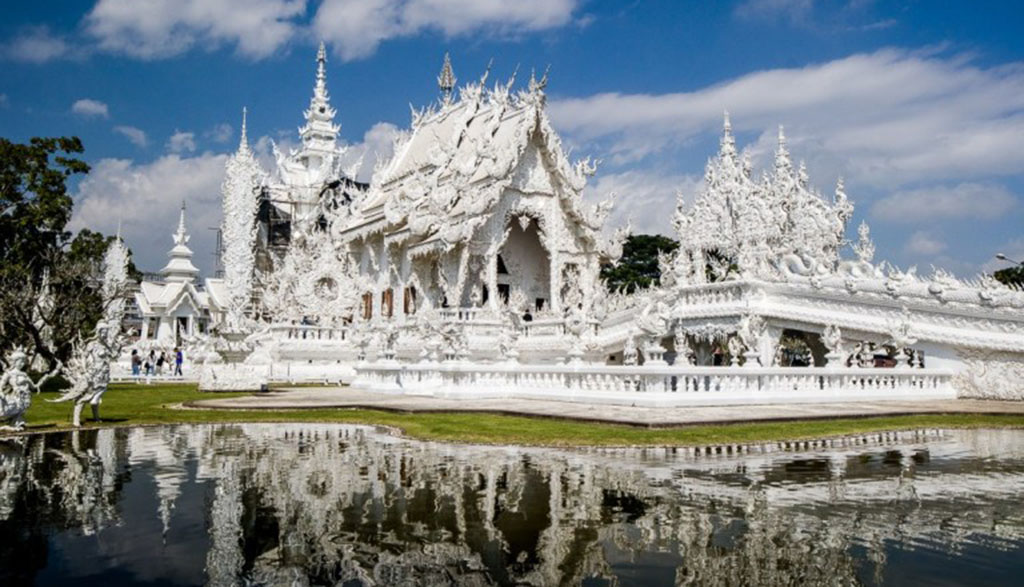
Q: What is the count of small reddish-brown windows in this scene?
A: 3